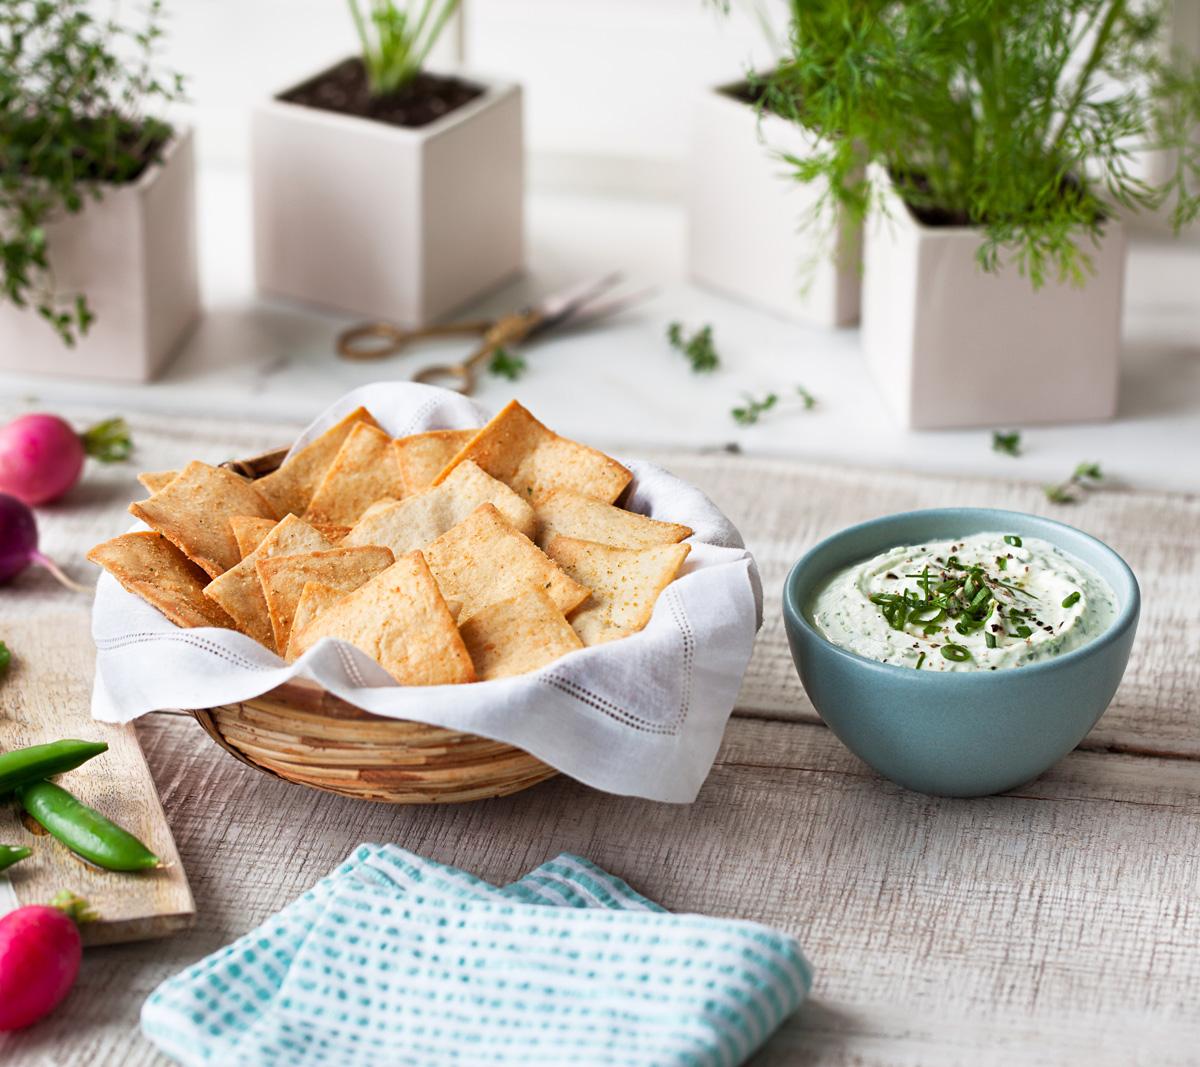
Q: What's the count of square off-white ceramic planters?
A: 4